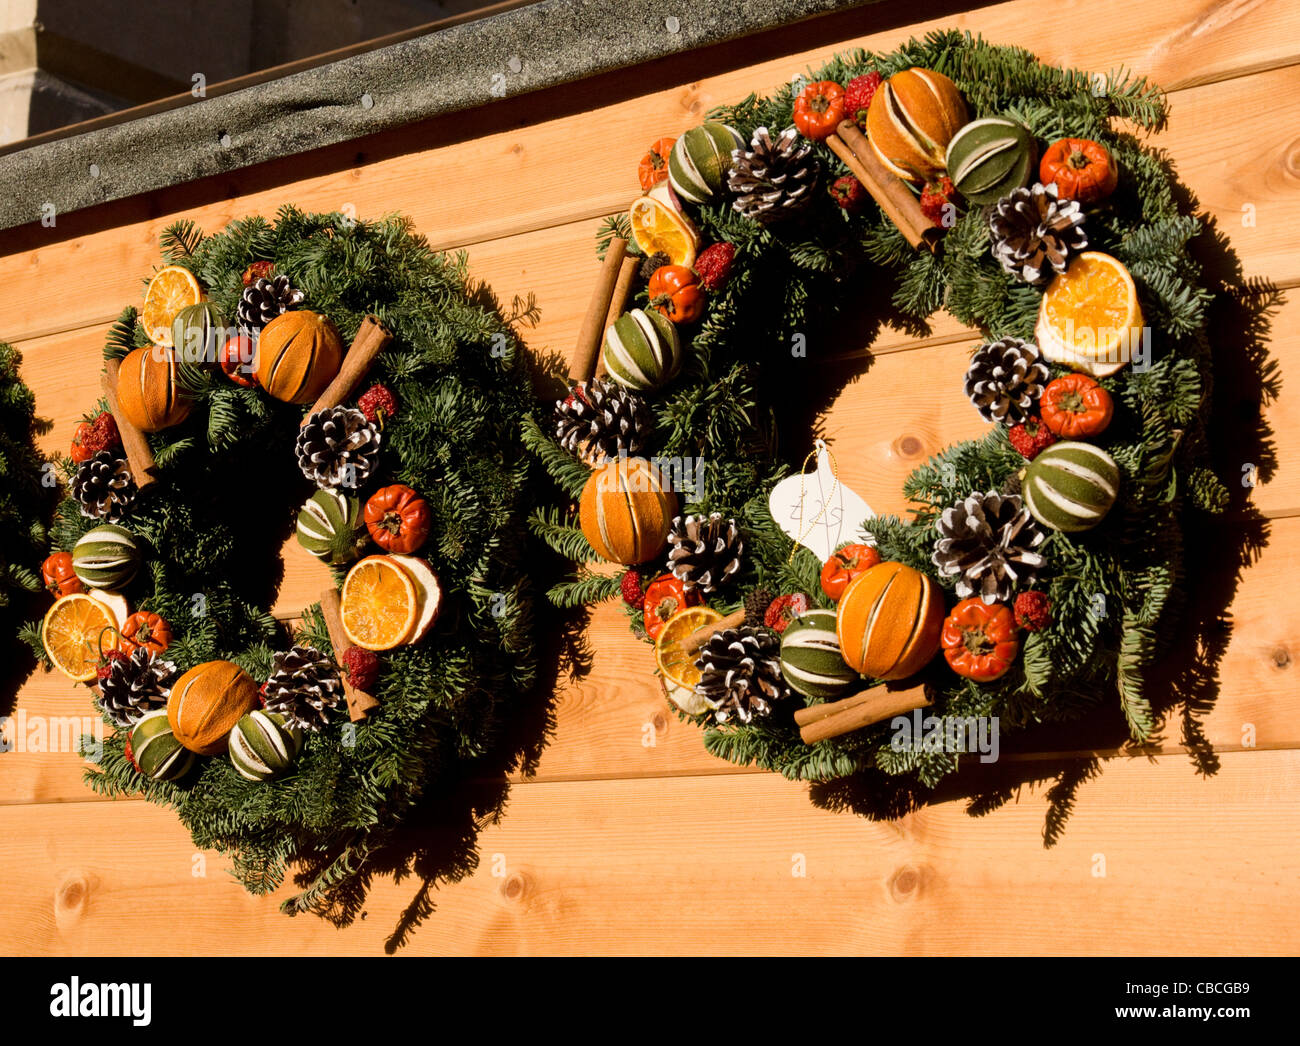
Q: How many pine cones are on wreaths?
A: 12